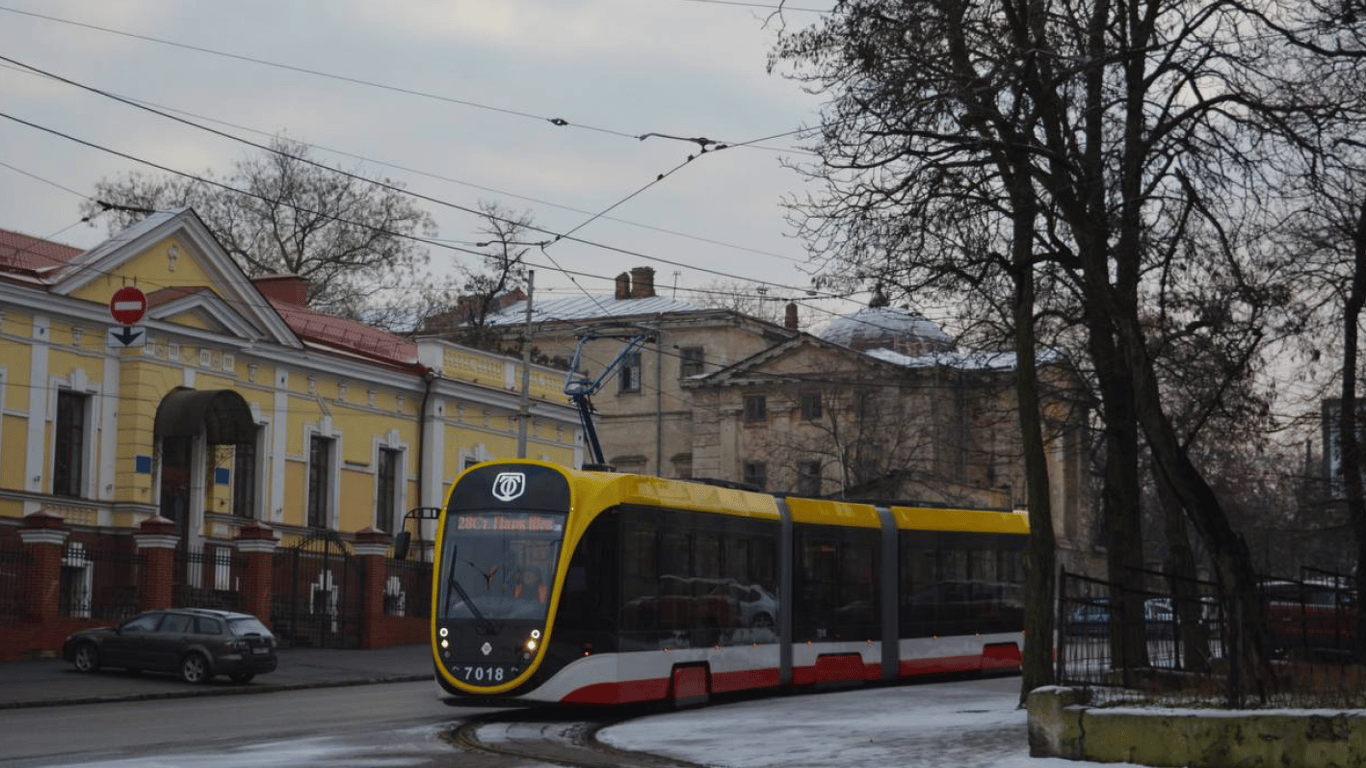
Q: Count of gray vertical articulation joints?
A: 2